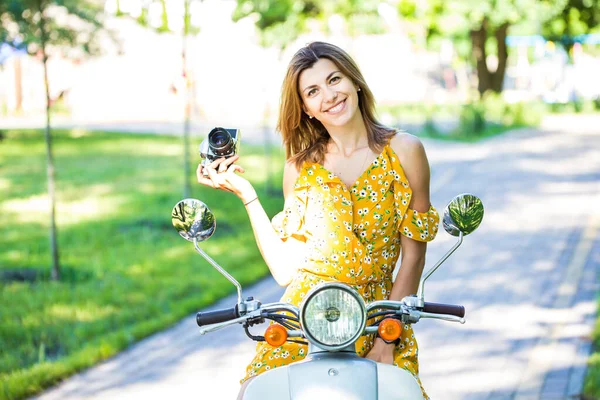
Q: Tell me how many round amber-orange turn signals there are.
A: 2